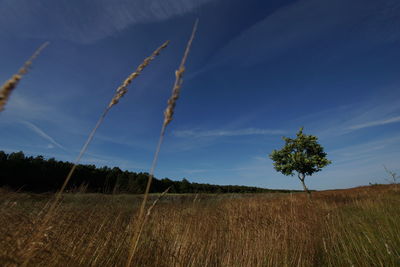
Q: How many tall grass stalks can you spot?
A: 3